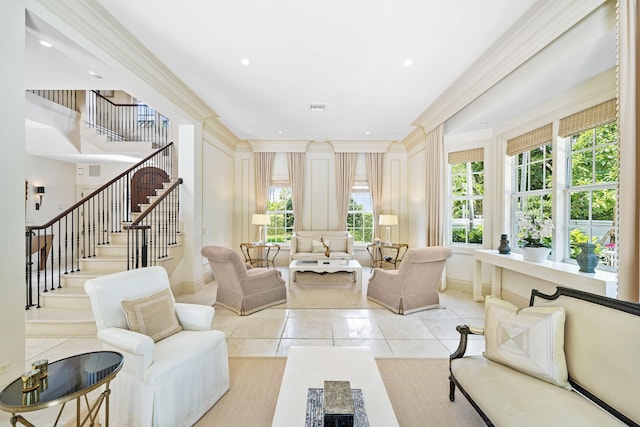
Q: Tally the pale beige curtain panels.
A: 6